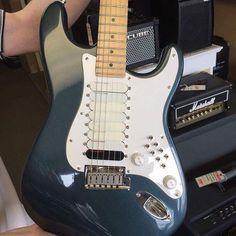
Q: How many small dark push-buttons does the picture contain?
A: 8